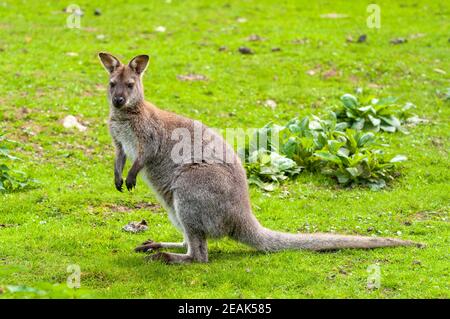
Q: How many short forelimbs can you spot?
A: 2